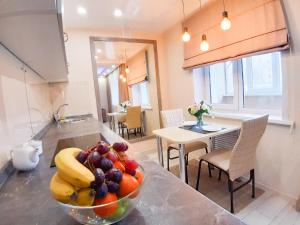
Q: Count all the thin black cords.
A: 3